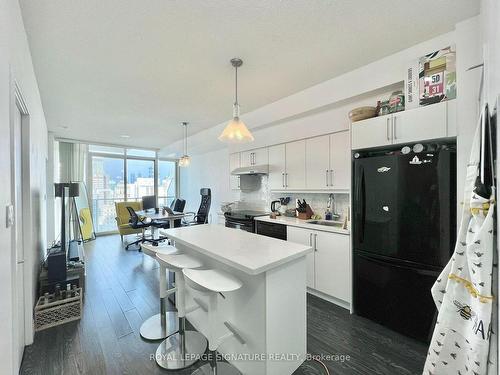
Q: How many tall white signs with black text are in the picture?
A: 1